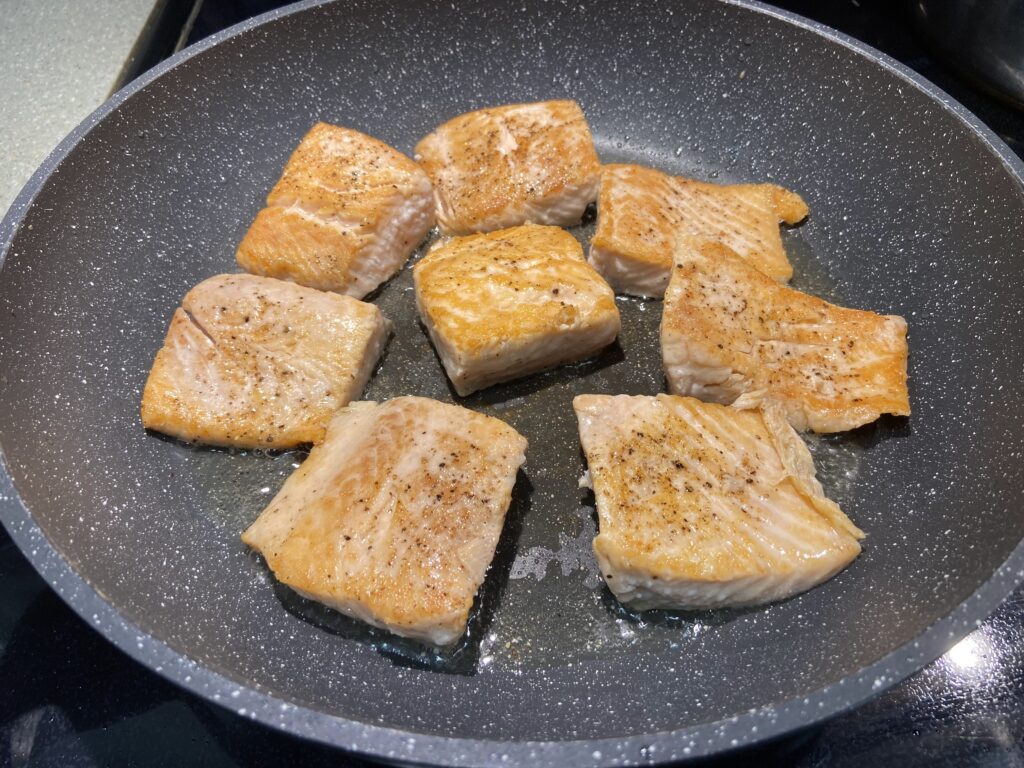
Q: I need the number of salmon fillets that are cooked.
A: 8